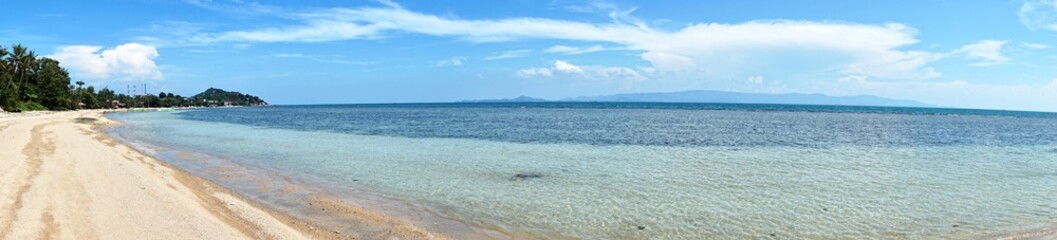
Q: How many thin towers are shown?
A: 4